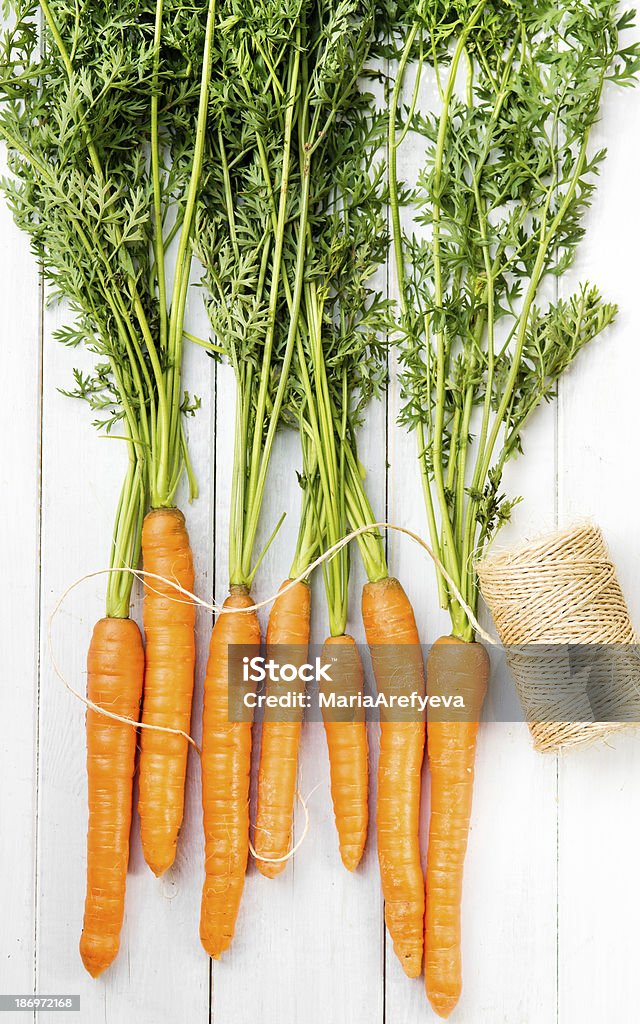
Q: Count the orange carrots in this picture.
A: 7